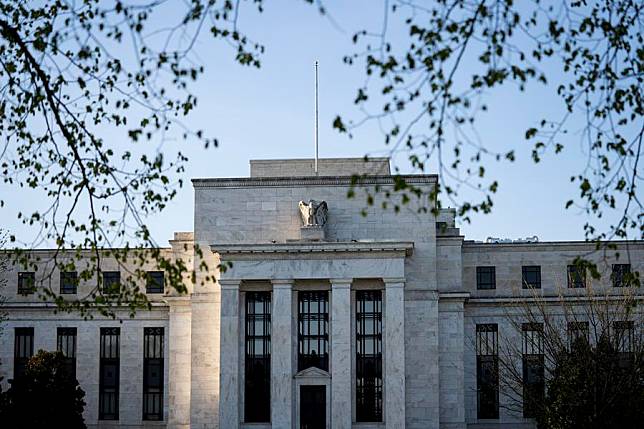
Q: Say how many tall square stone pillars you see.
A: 4